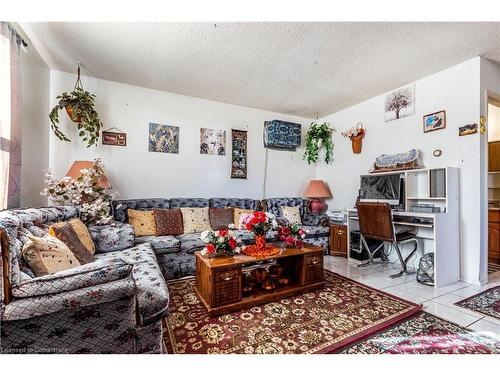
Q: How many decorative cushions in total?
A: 9